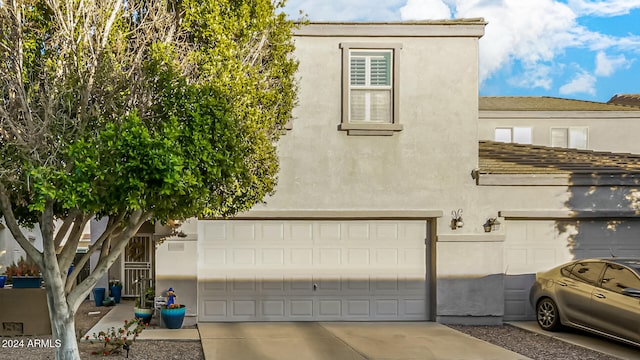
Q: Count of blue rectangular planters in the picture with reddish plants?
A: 1